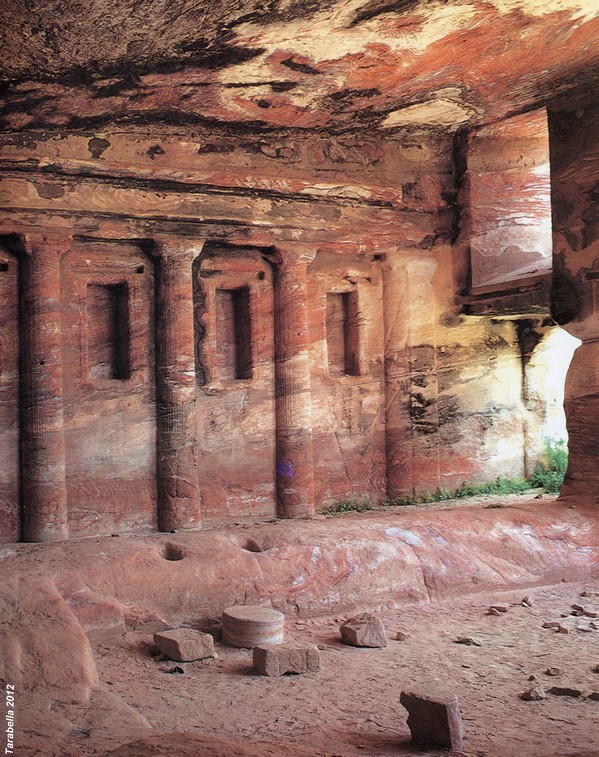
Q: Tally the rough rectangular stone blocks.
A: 4